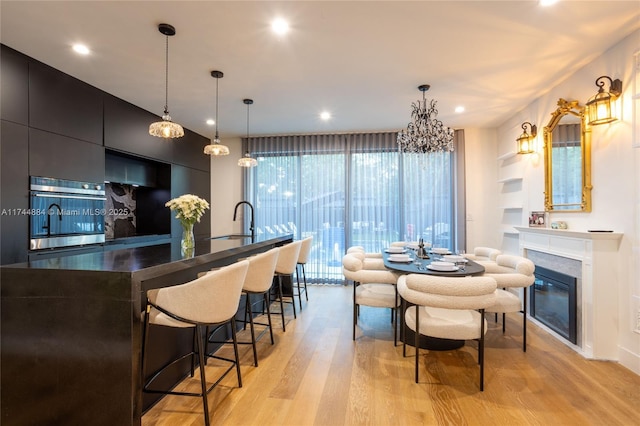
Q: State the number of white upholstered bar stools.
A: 4